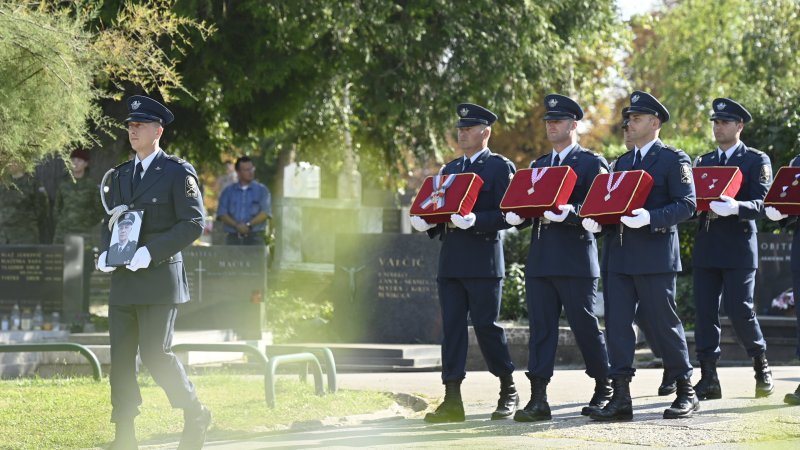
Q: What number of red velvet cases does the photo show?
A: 5